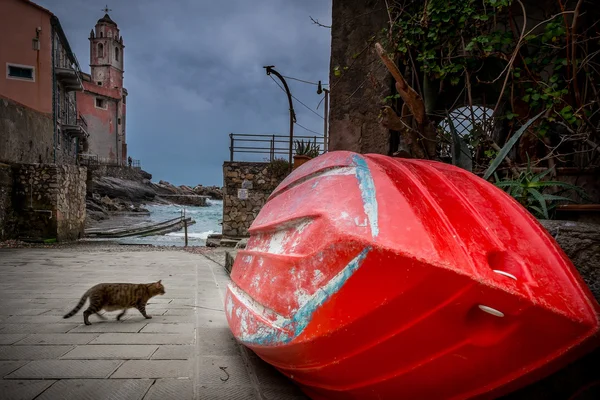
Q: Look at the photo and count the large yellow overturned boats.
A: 0